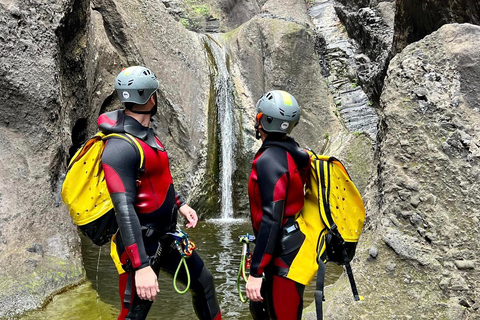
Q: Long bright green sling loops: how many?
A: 2